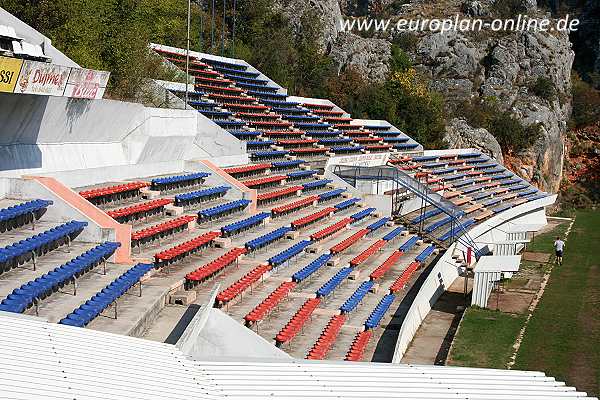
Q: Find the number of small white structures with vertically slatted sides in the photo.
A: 3